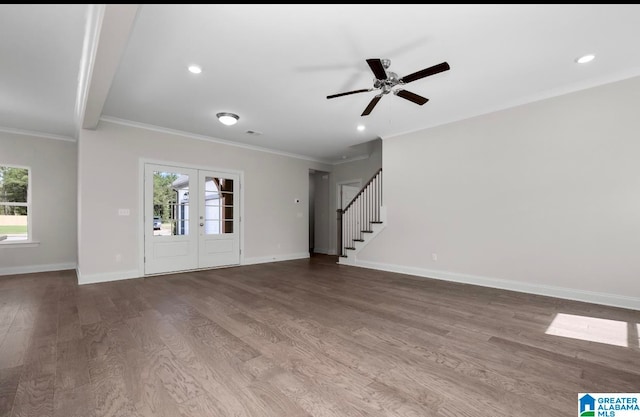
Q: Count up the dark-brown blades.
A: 5